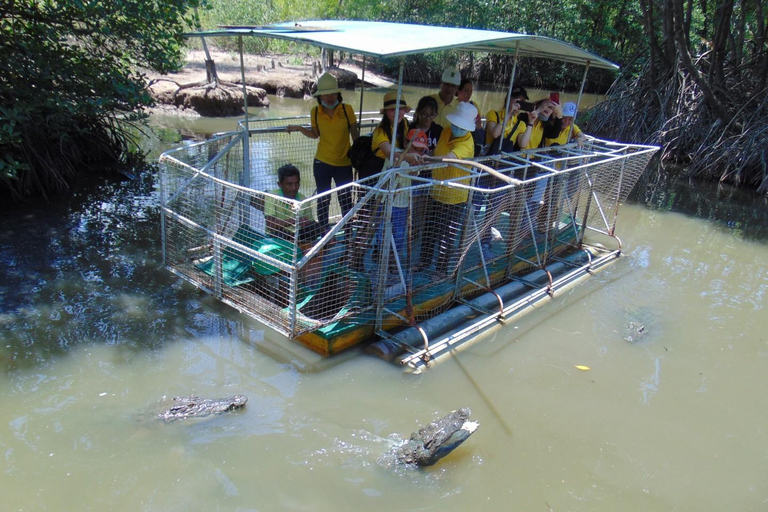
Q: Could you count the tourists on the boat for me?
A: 10